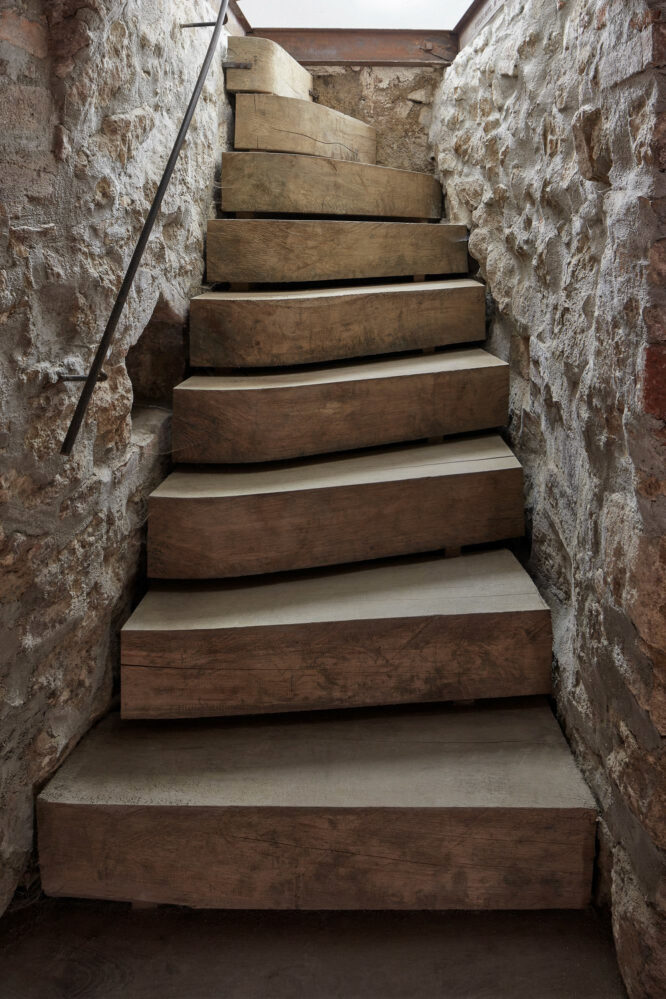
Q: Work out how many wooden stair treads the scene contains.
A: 9